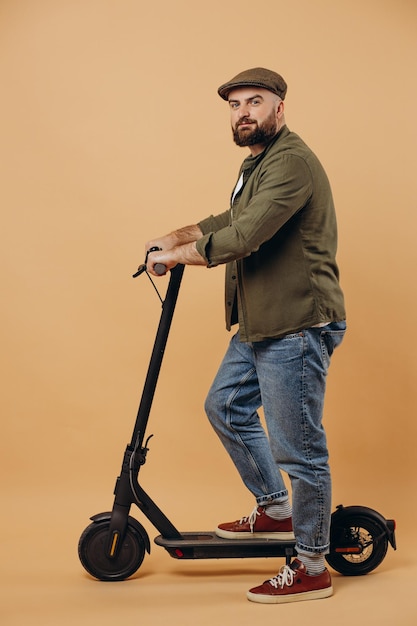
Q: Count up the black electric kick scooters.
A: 1